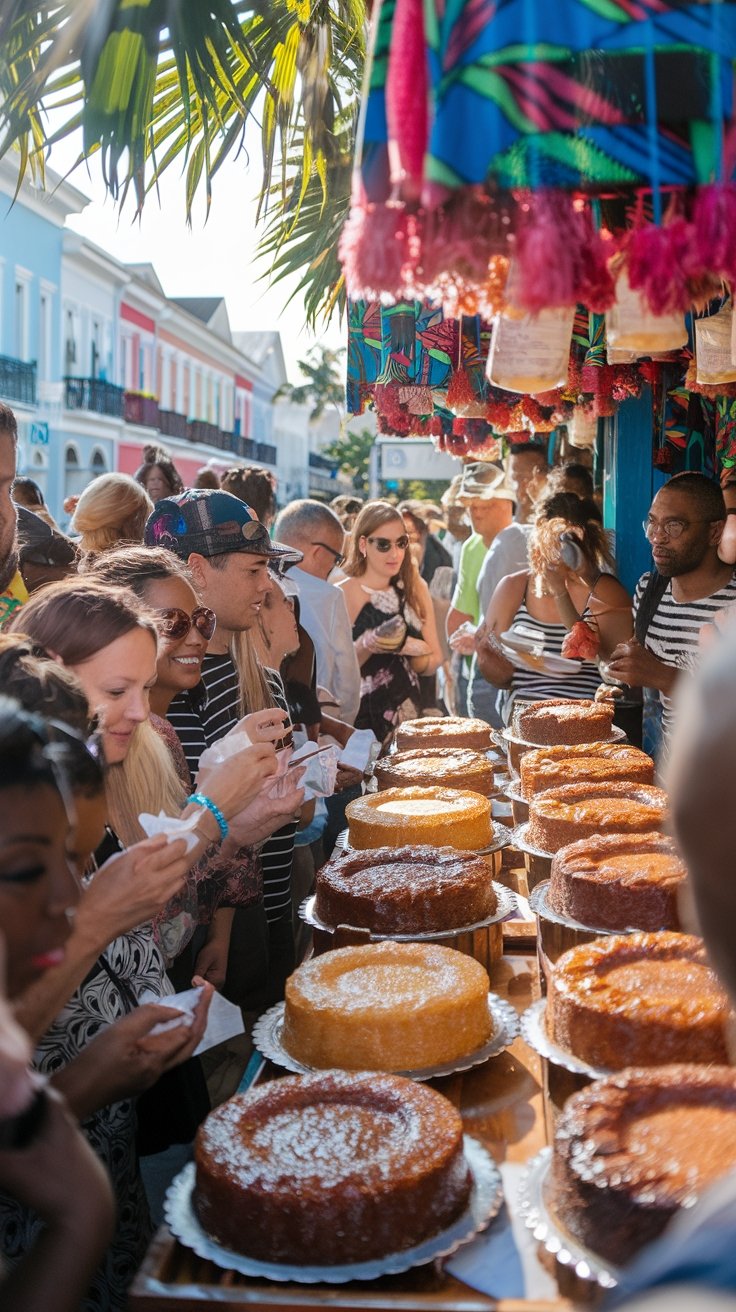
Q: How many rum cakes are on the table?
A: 12